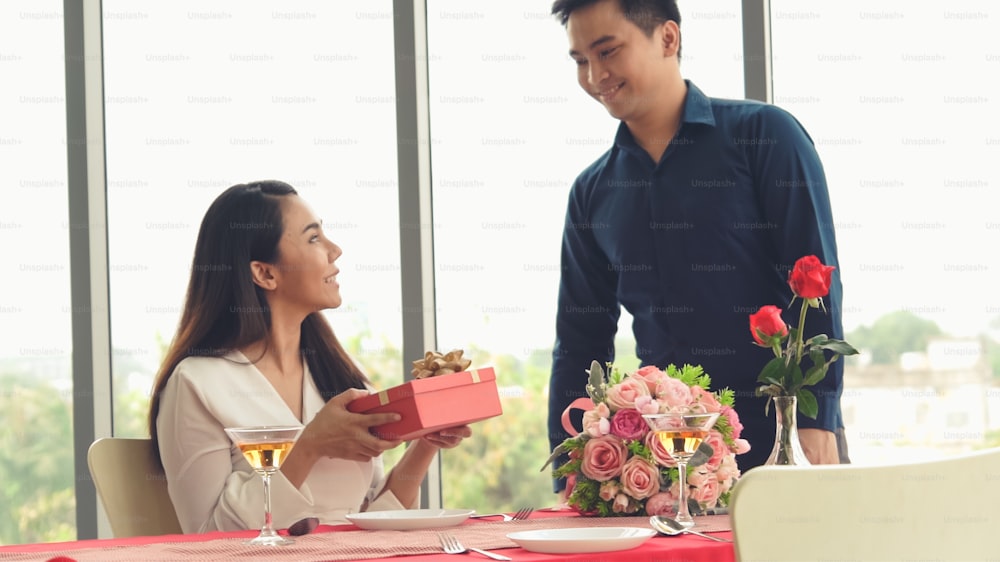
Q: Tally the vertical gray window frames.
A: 3